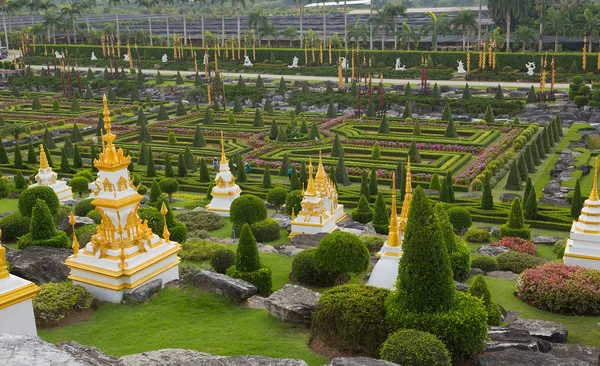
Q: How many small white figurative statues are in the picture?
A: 11